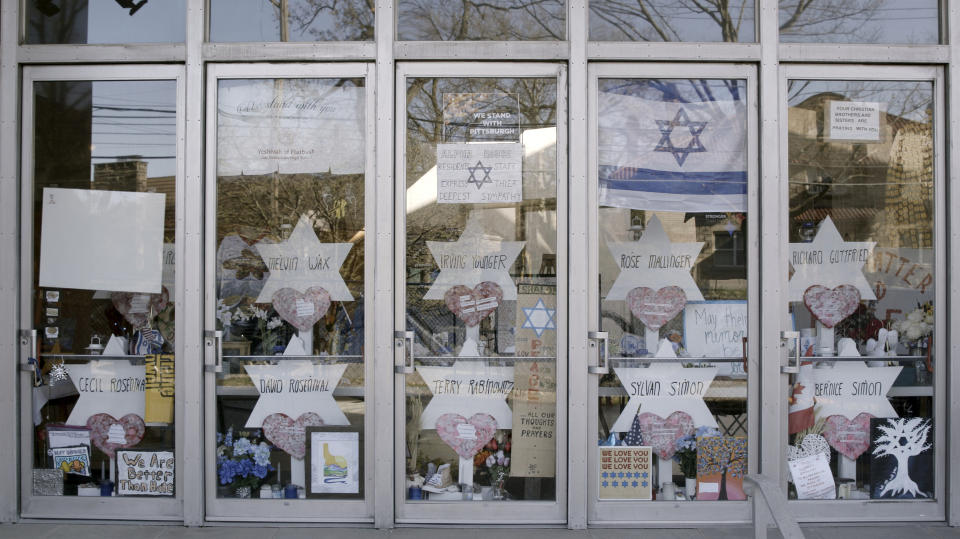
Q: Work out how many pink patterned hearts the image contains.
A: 10